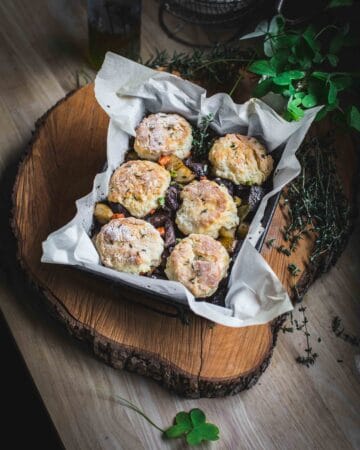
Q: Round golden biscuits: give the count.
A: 6